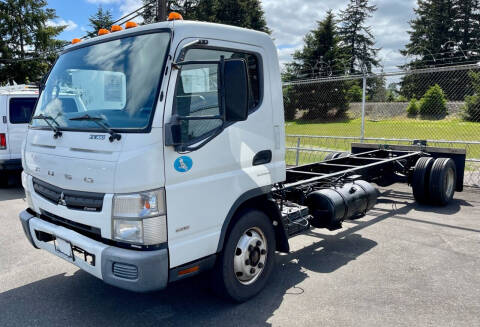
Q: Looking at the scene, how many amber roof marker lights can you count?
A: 5